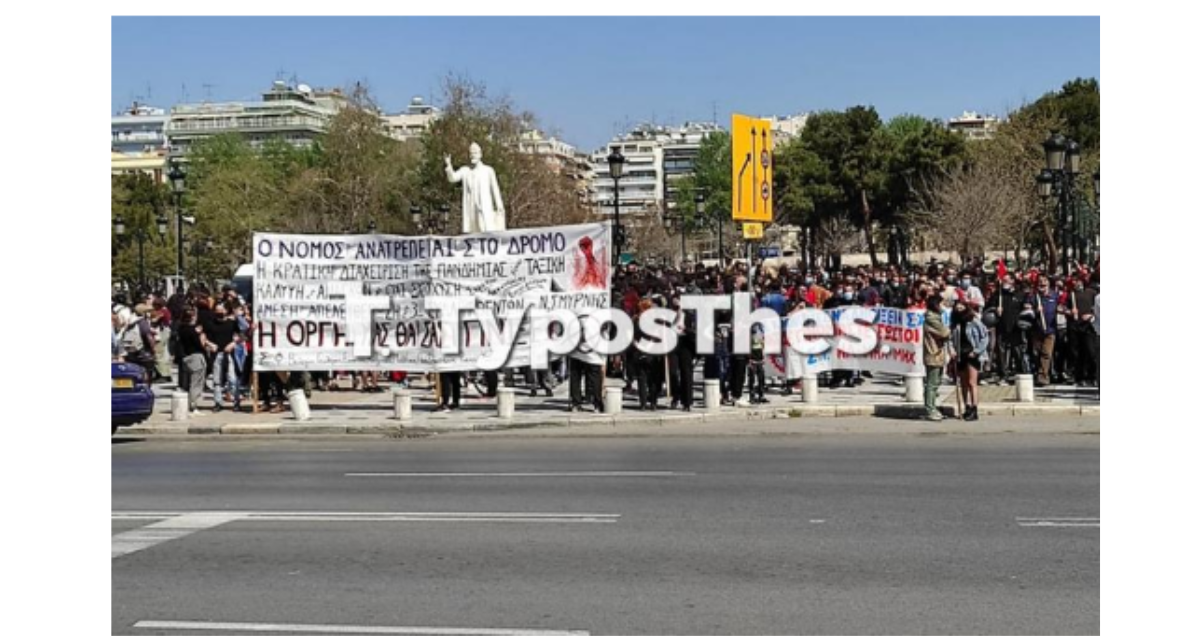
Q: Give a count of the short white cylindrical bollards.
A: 9